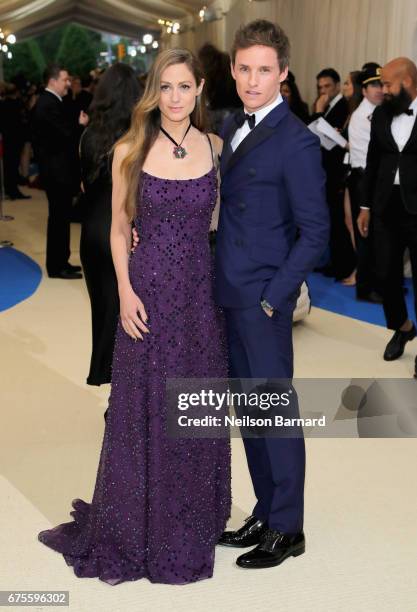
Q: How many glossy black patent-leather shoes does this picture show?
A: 2